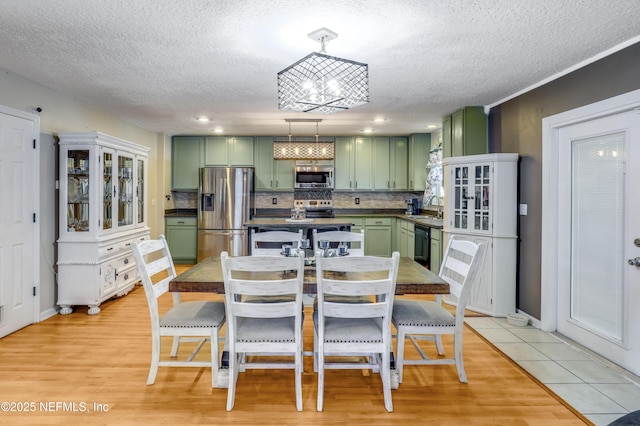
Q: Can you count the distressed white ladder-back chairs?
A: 6